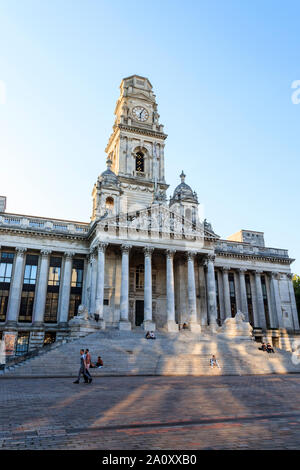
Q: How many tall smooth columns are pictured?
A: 12